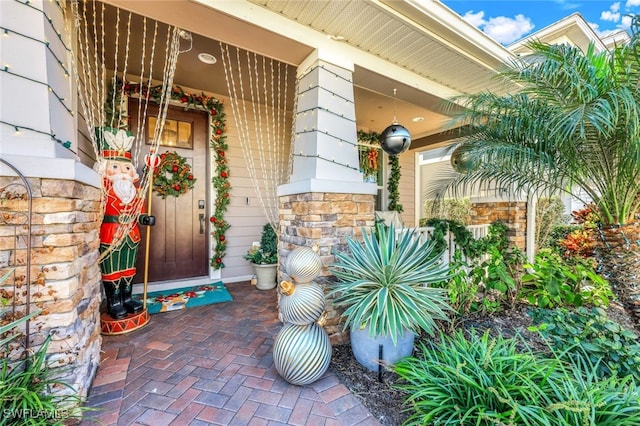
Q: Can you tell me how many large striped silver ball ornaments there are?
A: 3